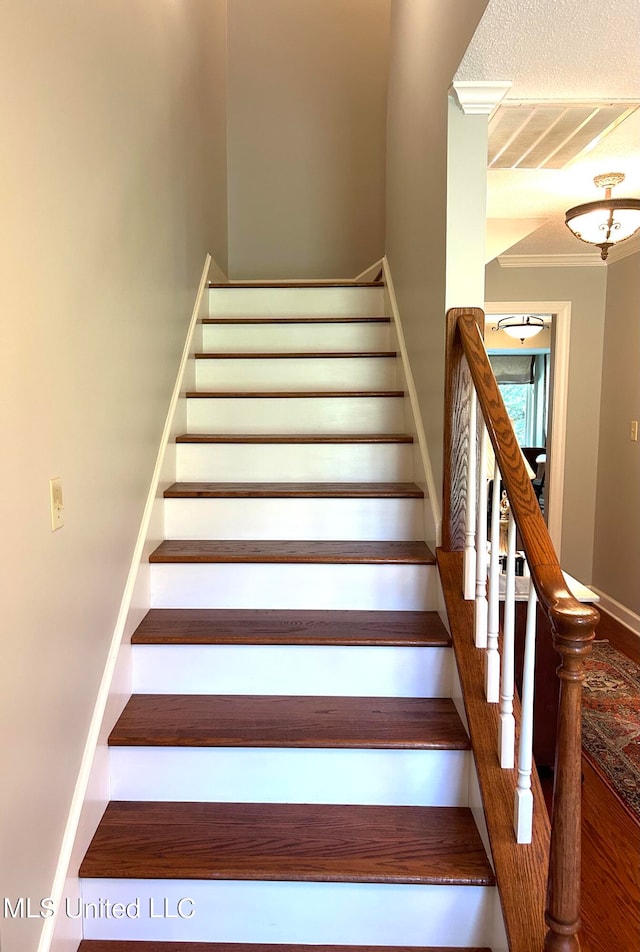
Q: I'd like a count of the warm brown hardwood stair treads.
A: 11